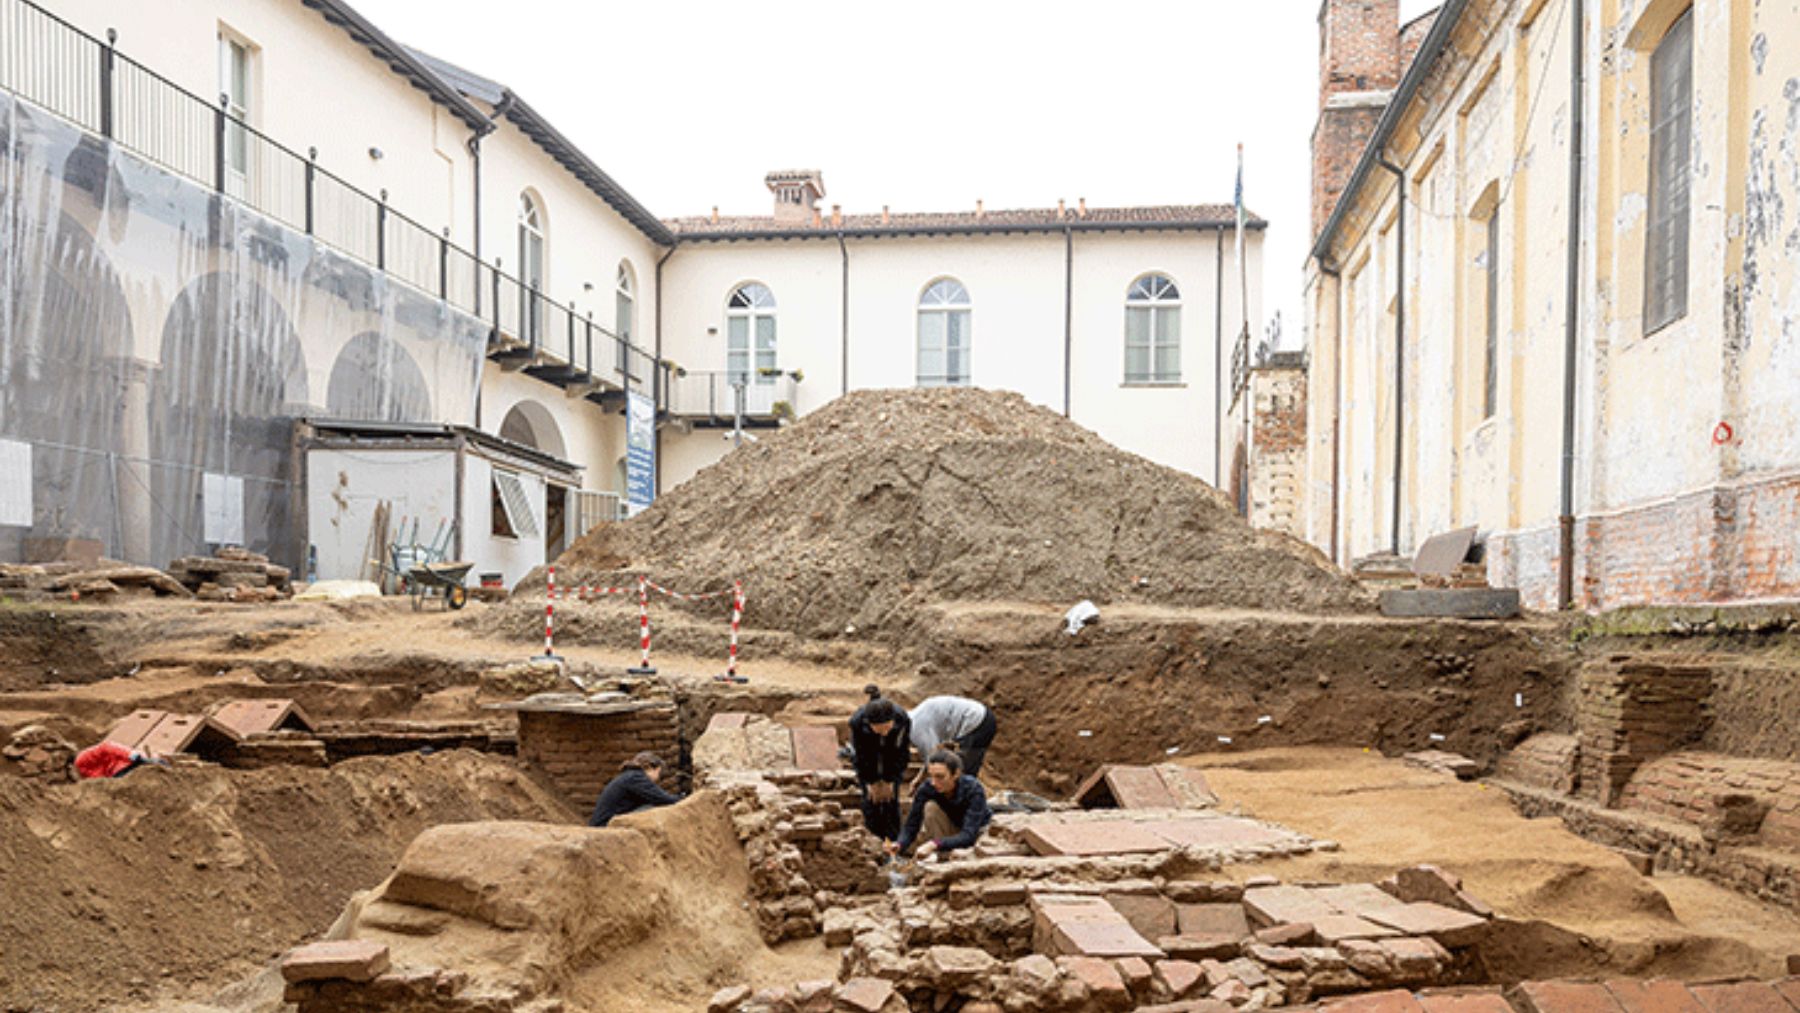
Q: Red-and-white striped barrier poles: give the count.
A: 3